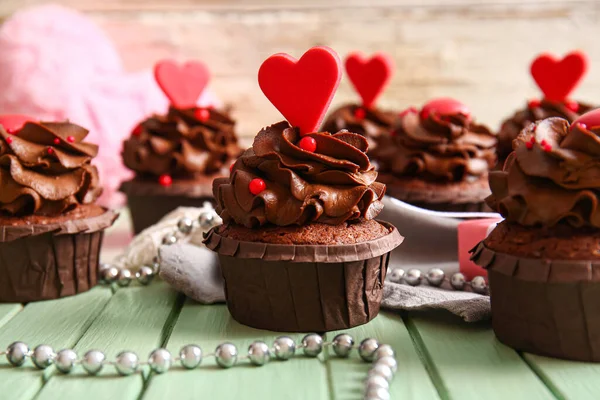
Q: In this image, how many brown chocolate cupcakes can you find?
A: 7